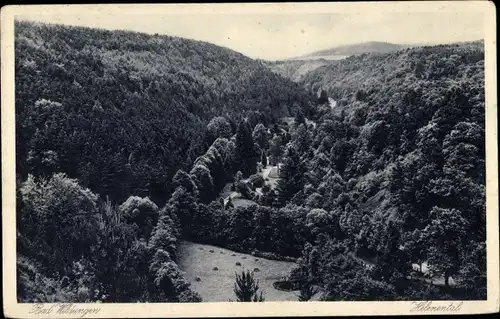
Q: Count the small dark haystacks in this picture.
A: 10